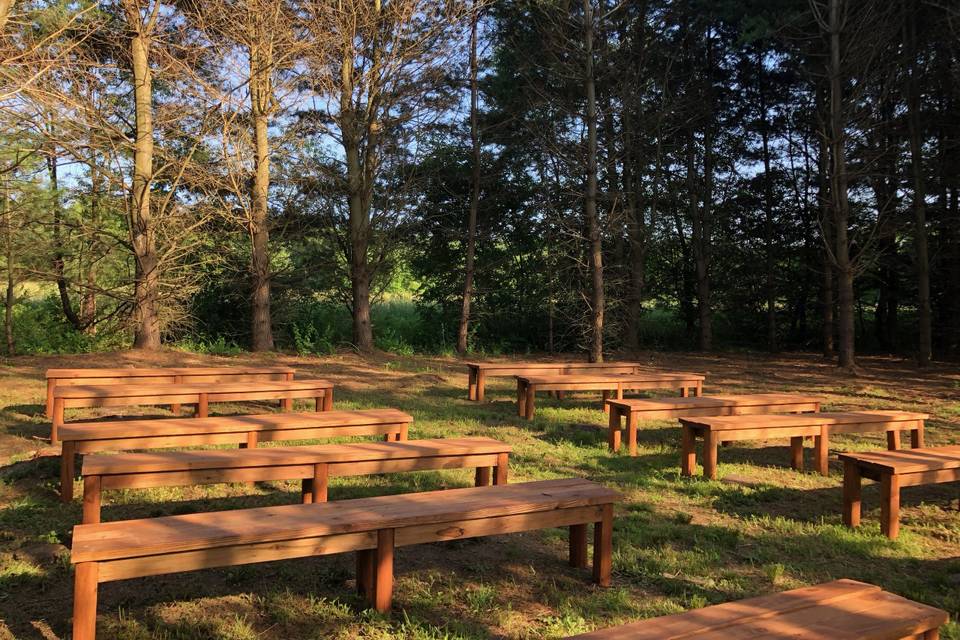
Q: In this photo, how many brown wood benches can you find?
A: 11